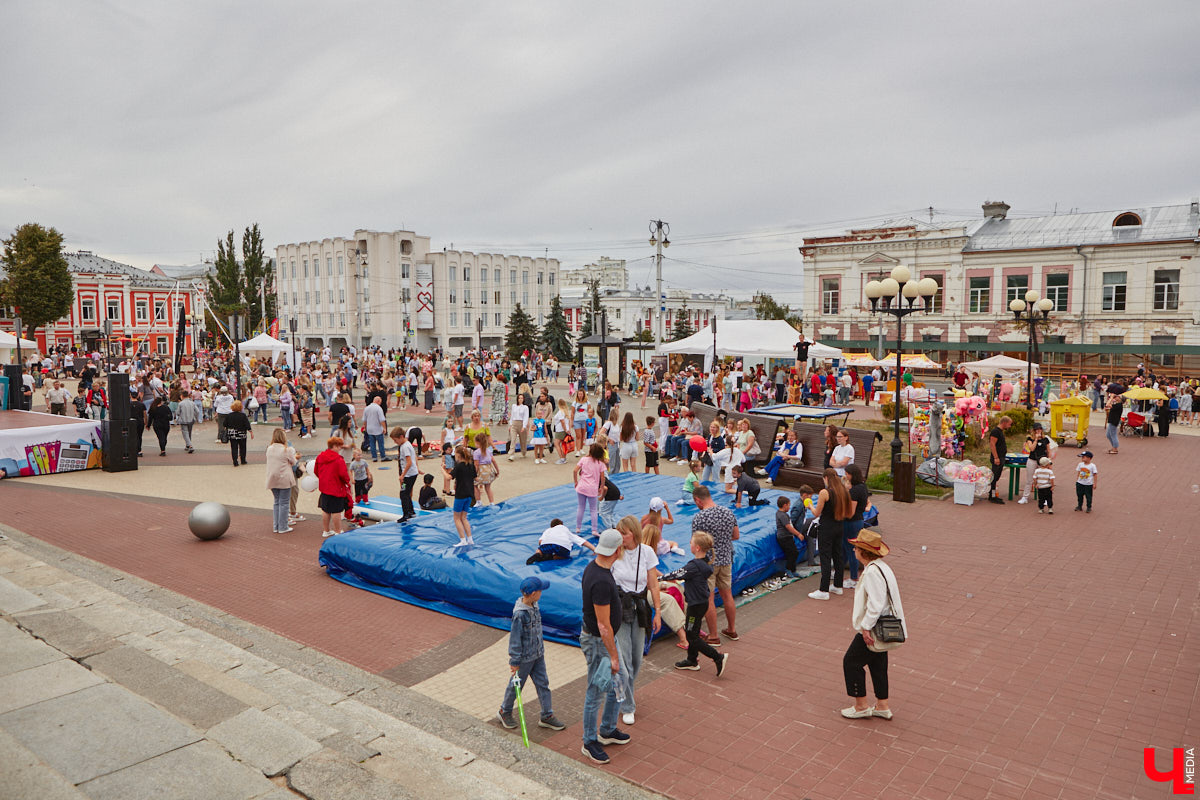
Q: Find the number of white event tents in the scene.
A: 4